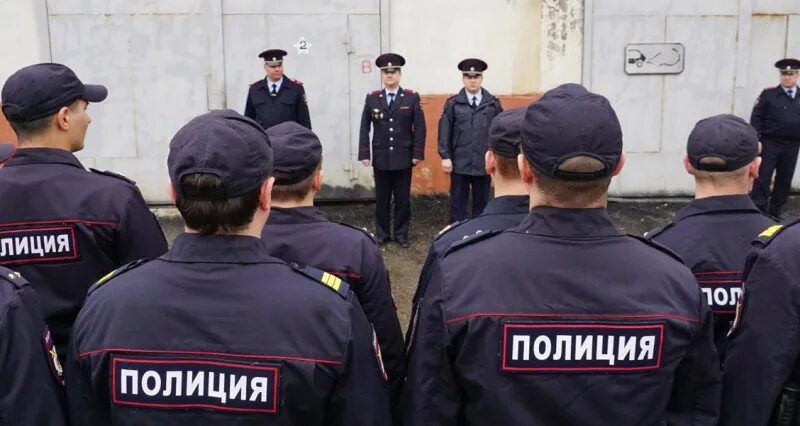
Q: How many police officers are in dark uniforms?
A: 12